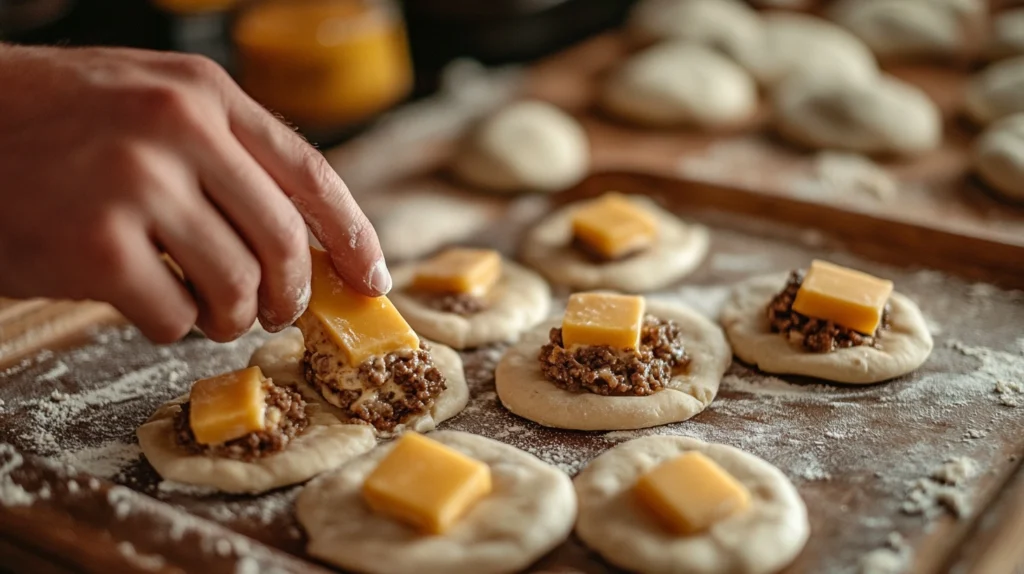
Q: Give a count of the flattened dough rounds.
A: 8